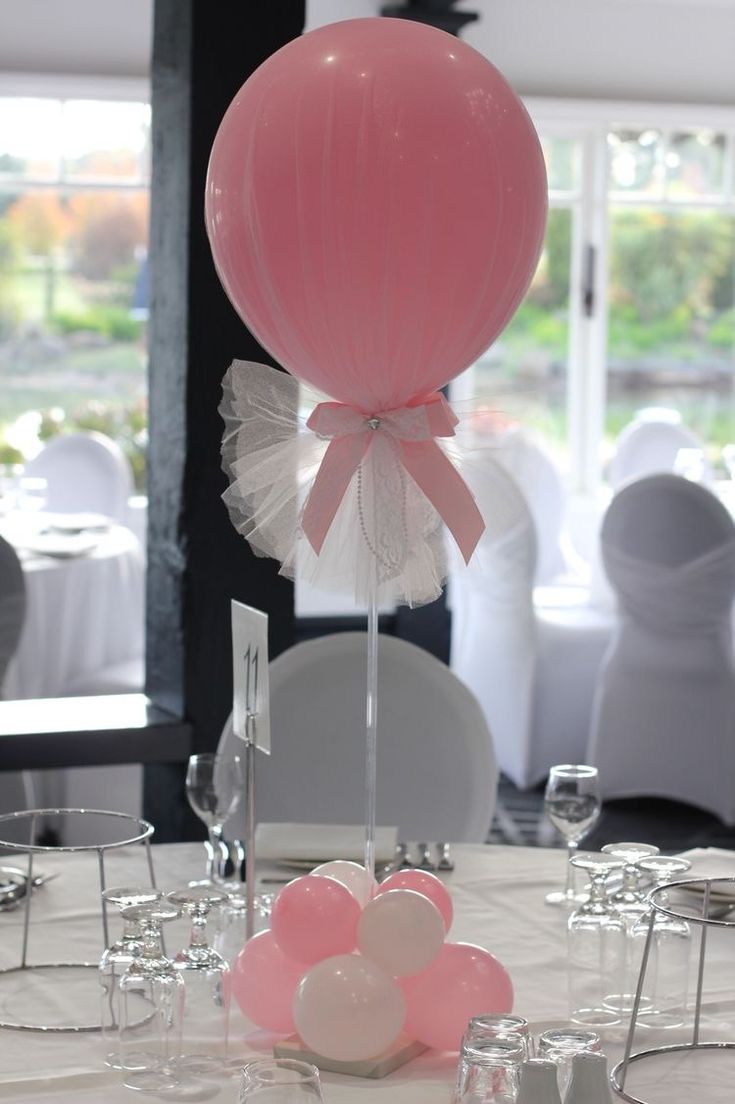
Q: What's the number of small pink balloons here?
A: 4